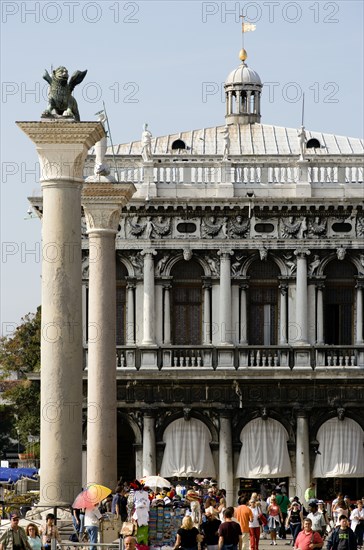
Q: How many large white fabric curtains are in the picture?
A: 3